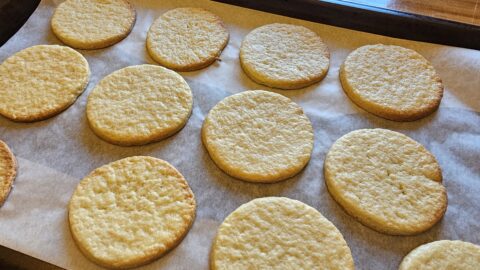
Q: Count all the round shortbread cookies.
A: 12